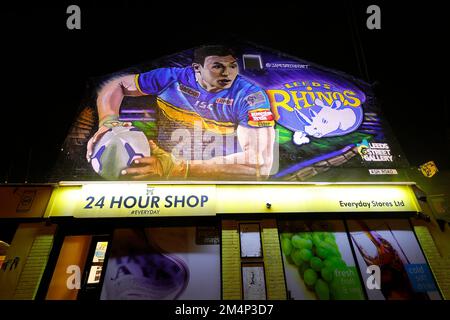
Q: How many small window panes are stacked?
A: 2